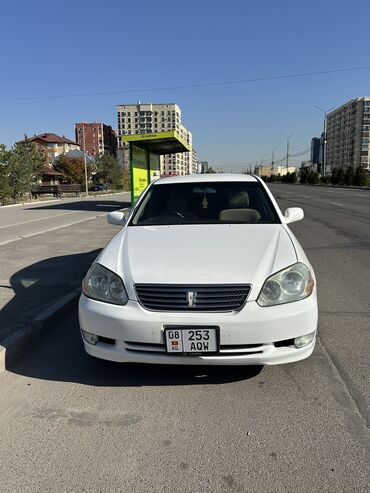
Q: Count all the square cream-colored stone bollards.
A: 0